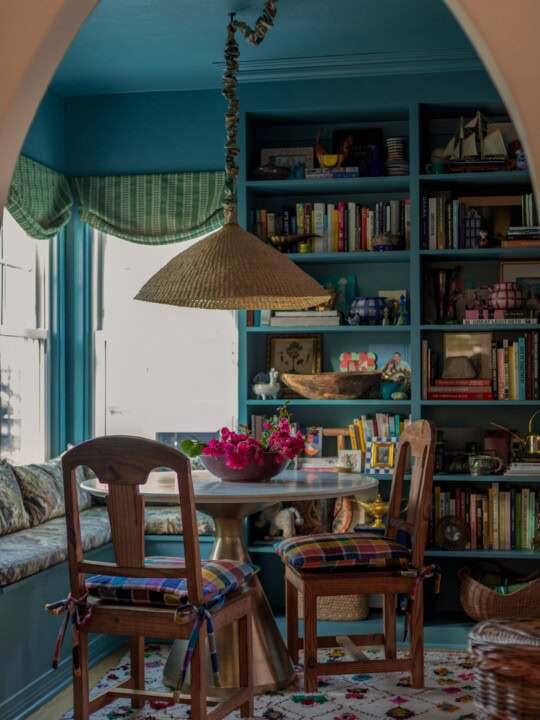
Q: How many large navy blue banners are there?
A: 0